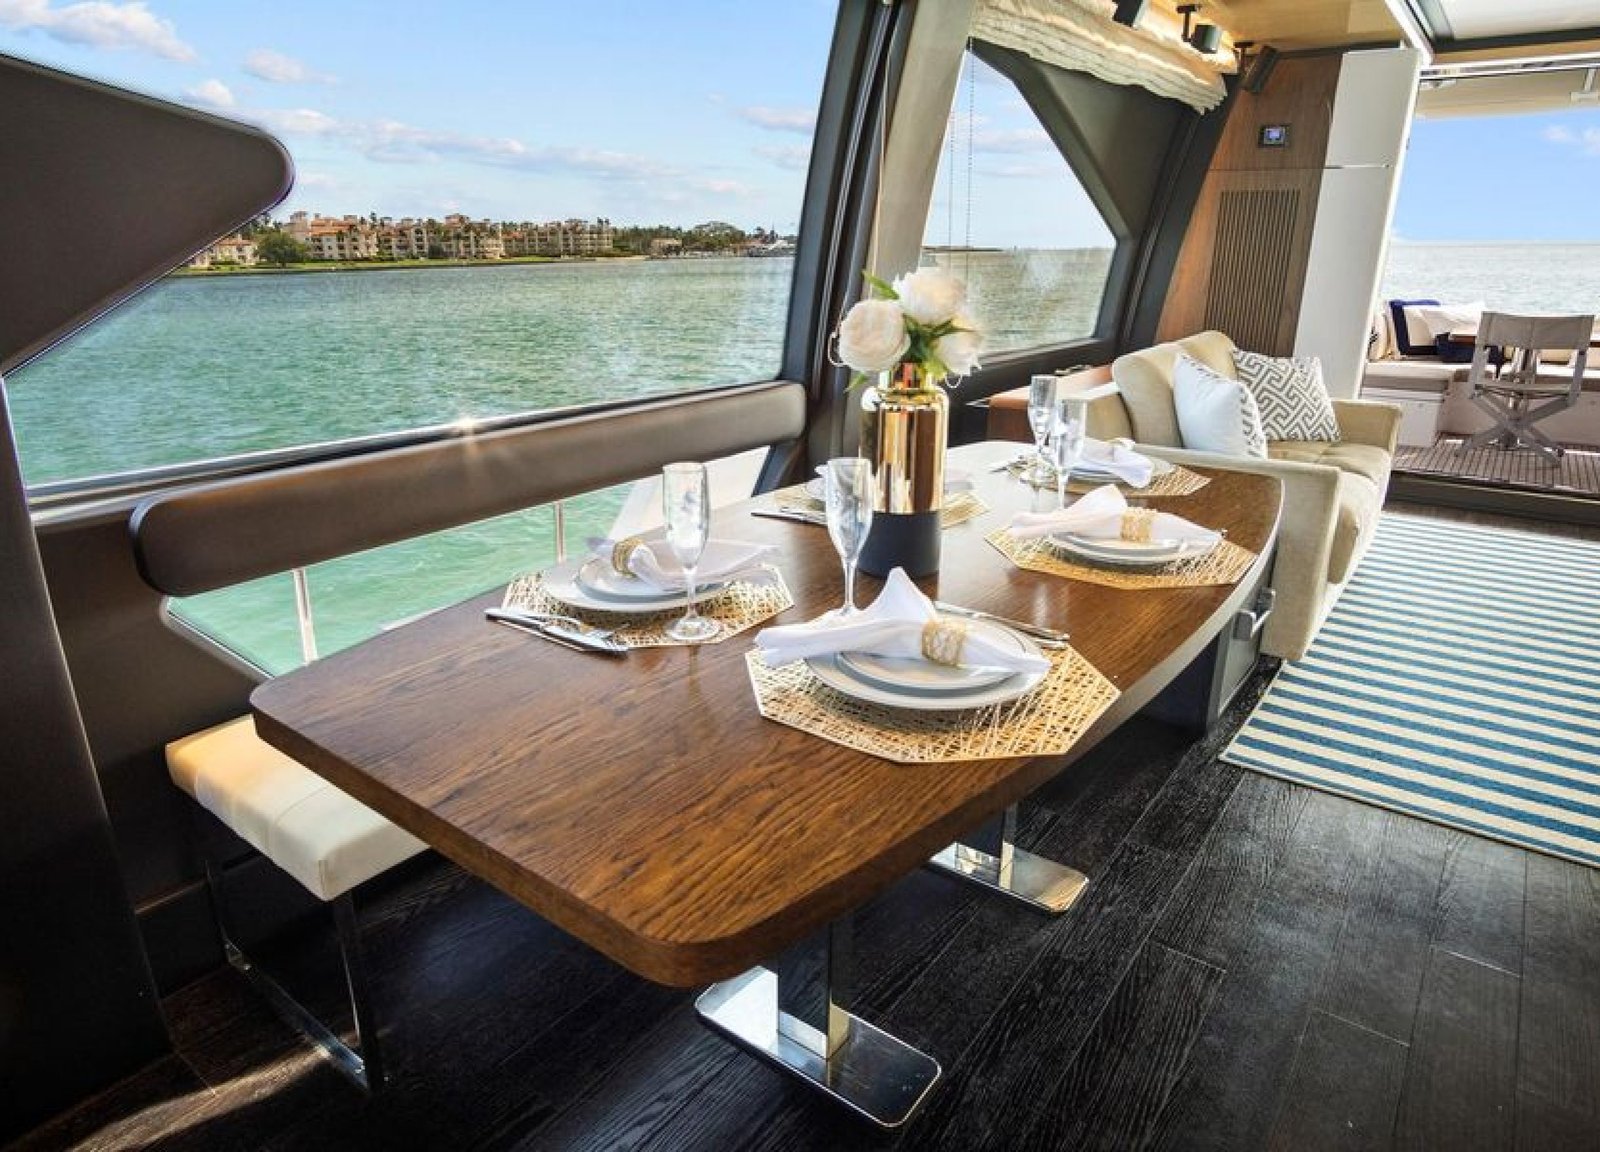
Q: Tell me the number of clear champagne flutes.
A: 4